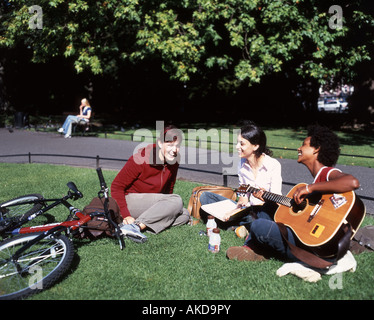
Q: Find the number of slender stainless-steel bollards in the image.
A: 0